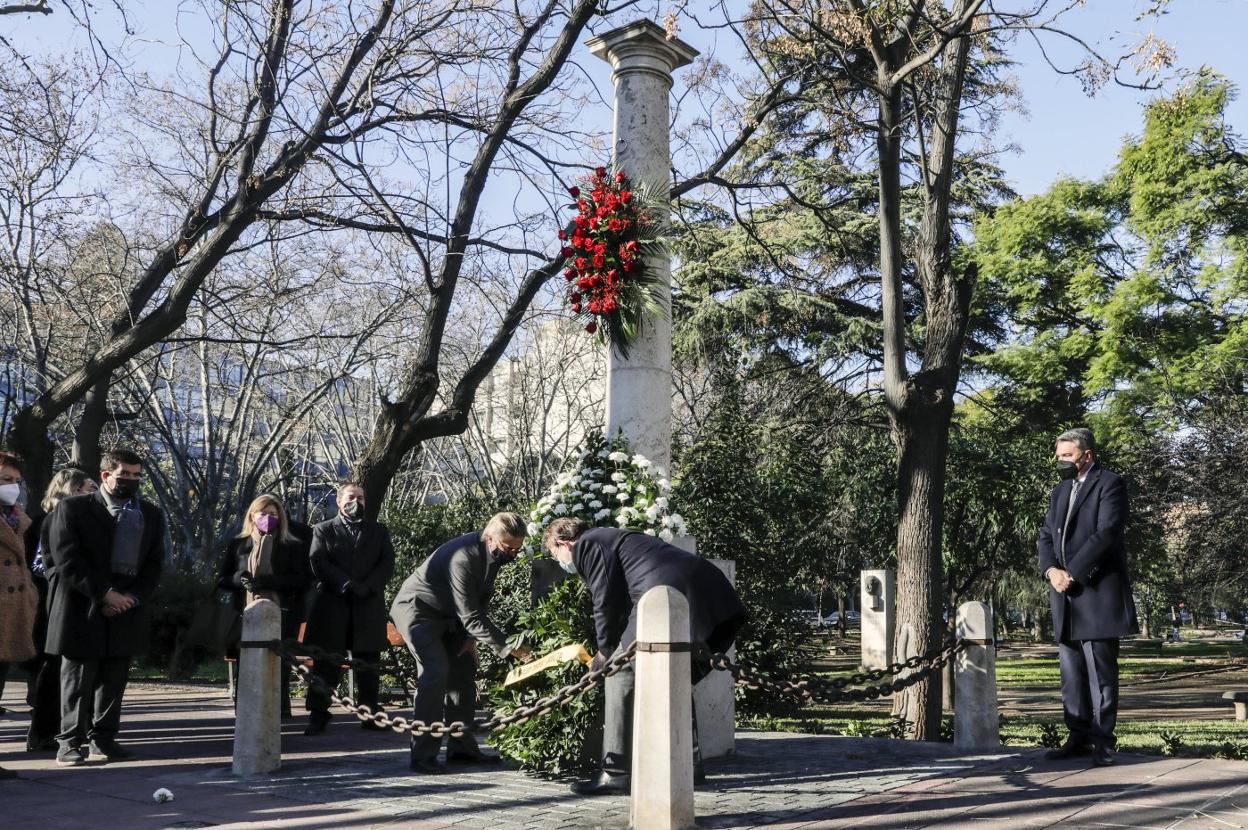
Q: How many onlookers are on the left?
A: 5